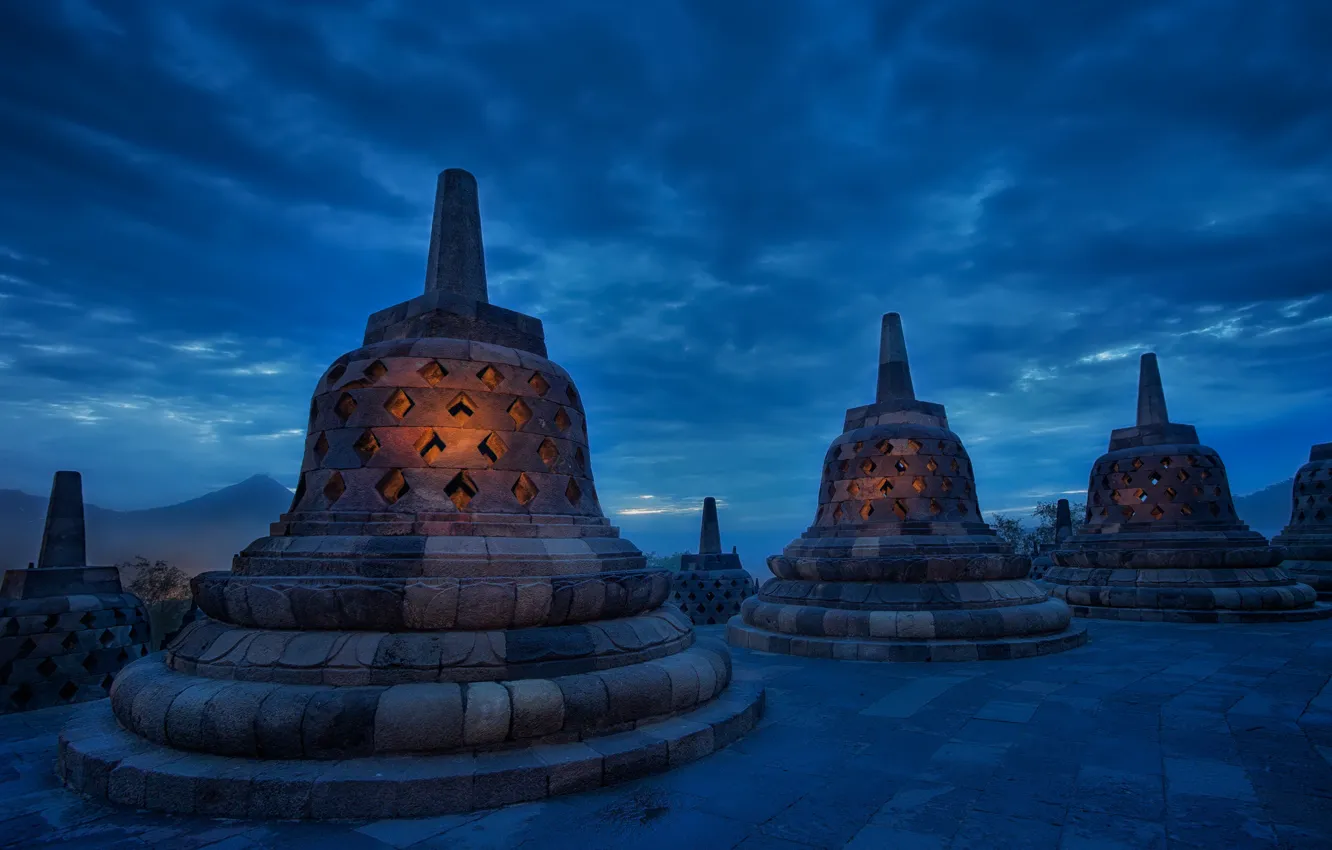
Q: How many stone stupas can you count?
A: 7